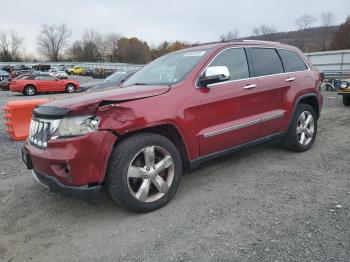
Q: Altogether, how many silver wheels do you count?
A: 4